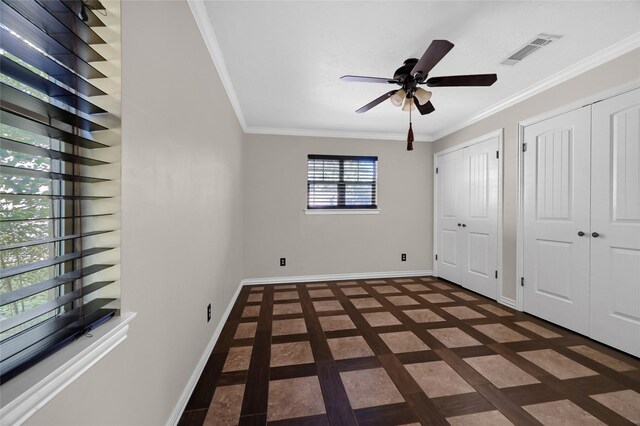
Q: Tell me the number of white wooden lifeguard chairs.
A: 0